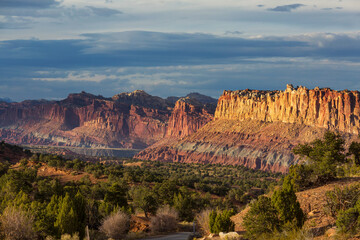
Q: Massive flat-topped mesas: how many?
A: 1